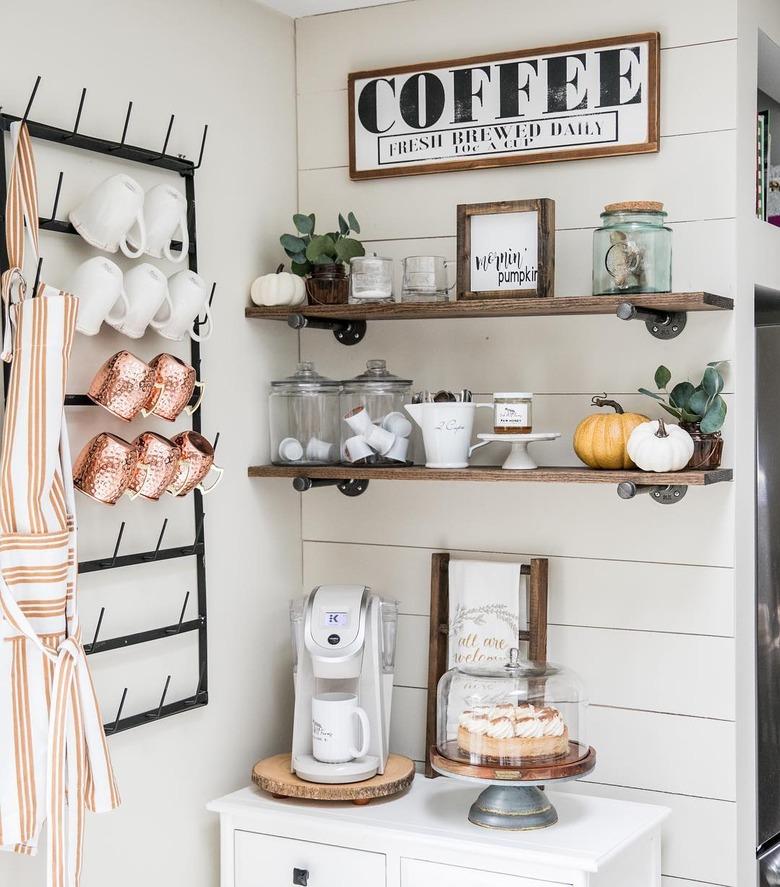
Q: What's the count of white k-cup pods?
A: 7